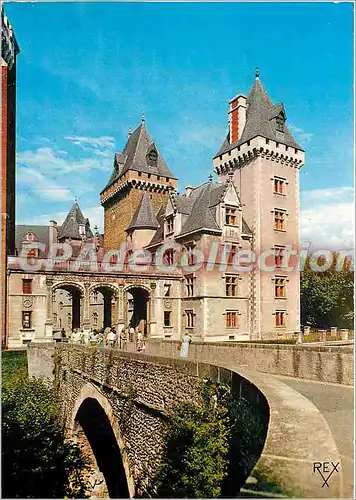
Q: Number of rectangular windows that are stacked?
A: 5